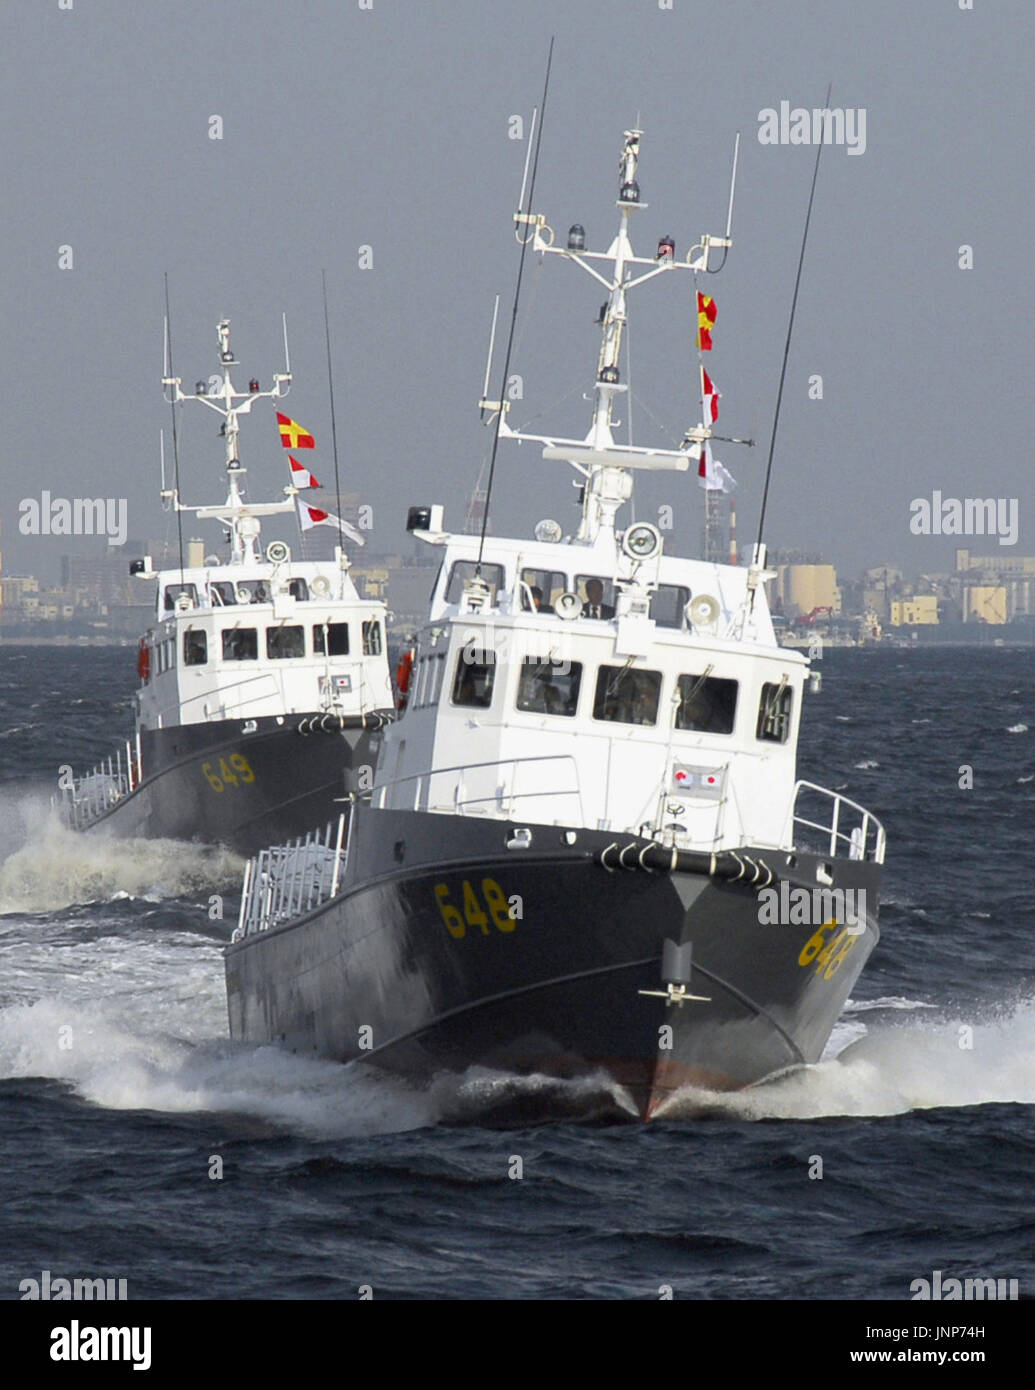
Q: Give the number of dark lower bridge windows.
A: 10